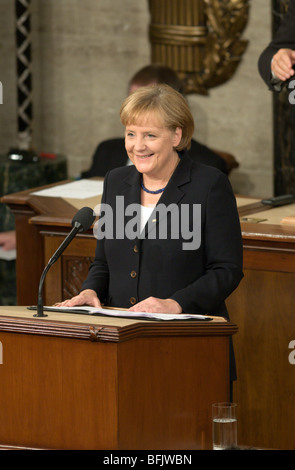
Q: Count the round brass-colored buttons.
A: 3